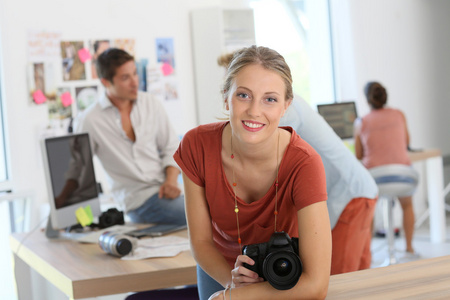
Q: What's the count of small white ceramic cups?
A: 0